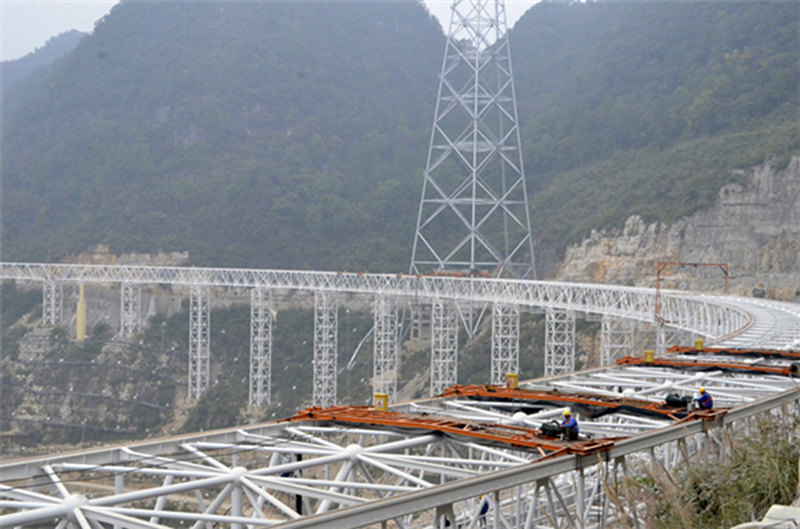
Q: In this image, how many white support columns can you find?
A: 11